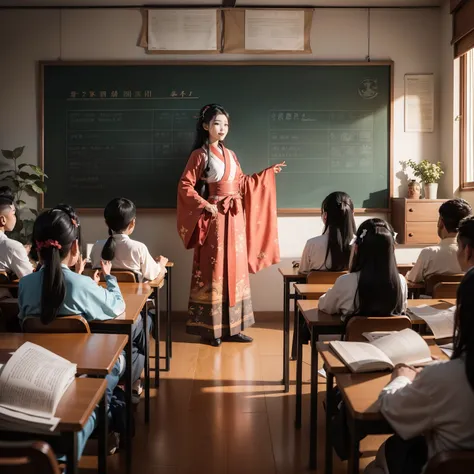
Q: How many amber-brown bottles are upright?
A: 0